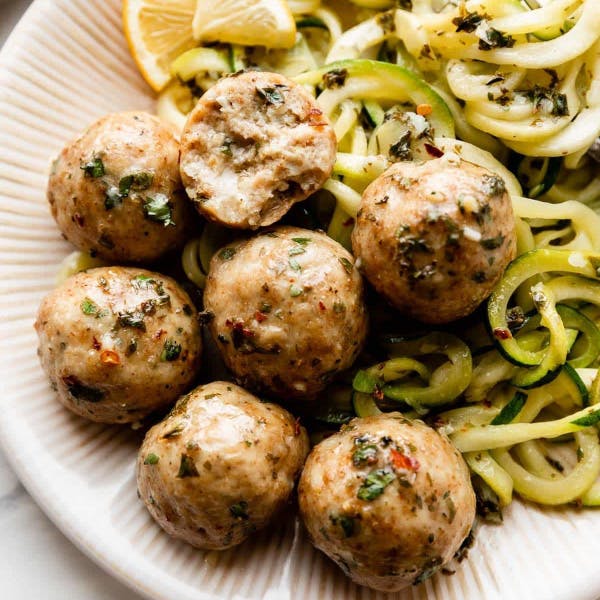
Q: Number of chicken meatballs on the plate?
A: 7